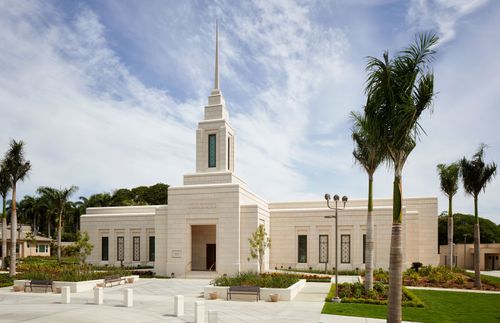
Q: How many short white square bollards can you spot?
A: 6